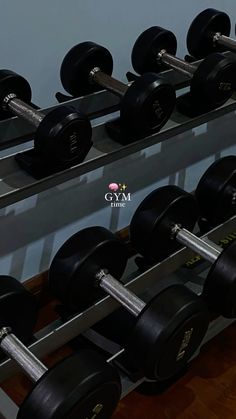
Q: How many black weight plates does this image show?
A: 14